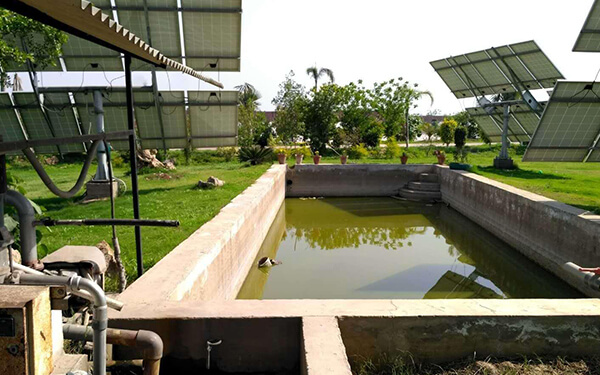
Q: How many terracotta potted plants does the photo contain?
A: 6